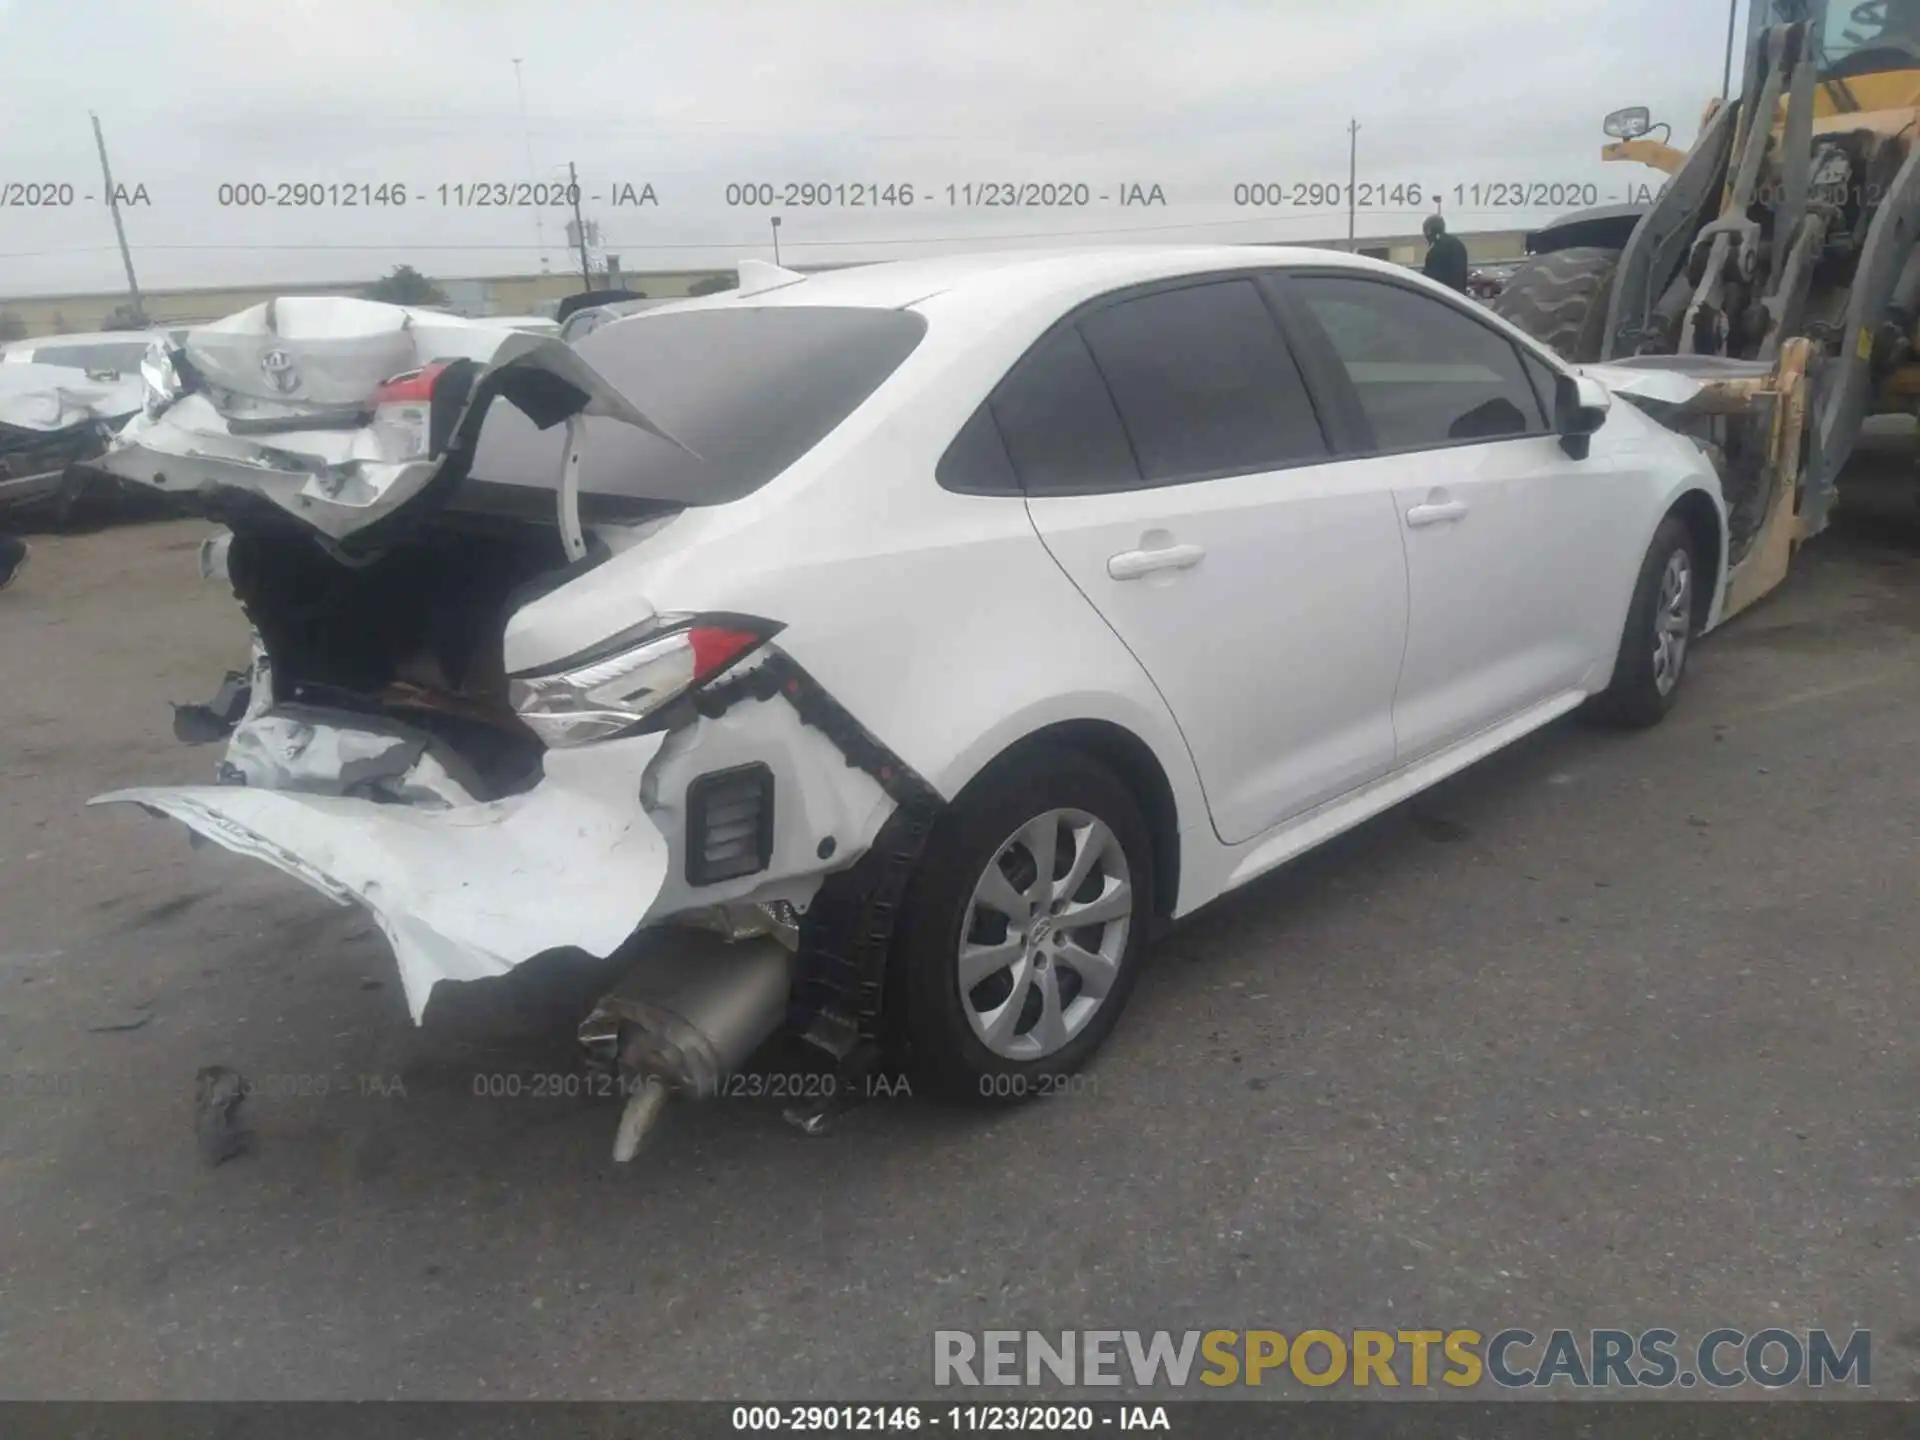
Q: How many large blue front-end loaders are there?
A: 0